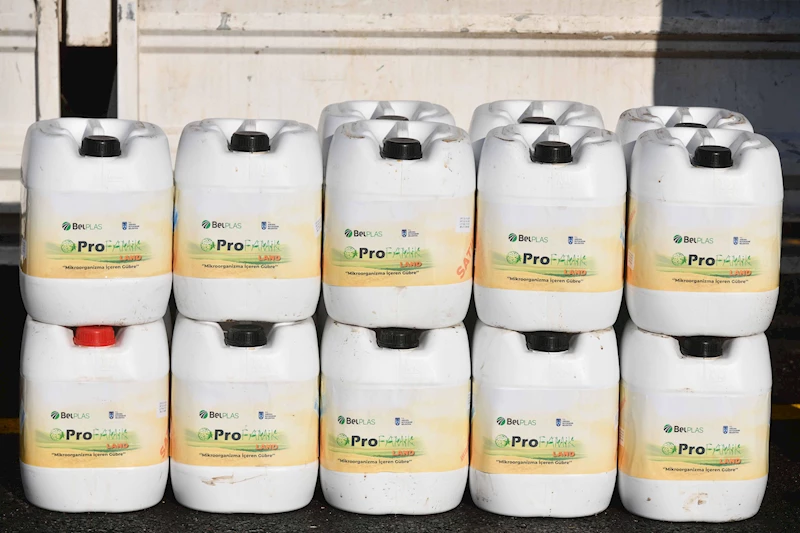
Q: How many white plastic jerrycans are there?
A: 13